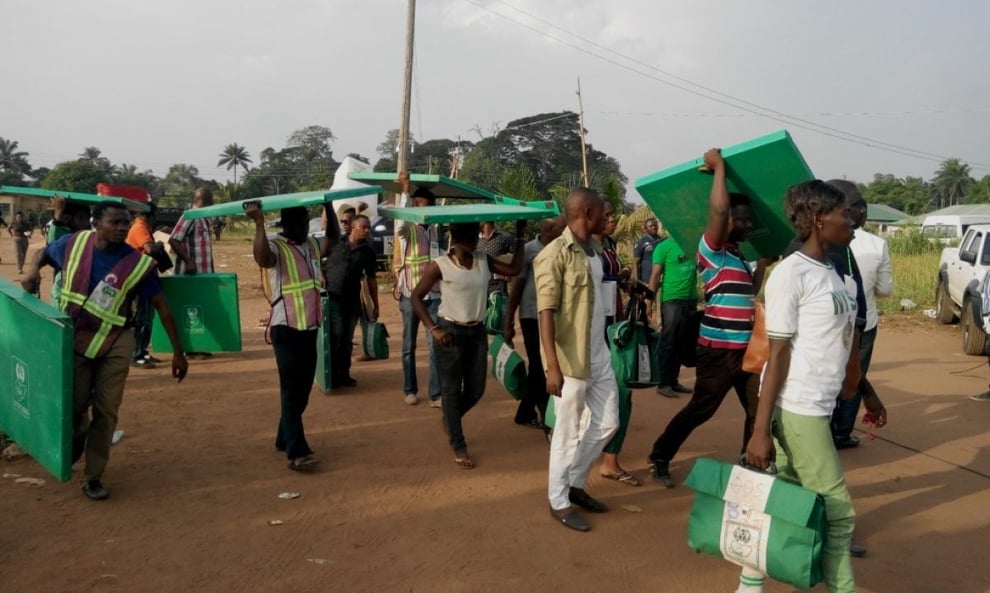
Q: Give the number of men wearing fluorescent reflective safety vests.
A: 3